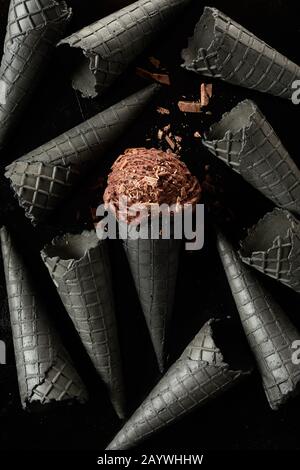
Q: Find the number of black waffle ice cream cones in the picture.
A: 11